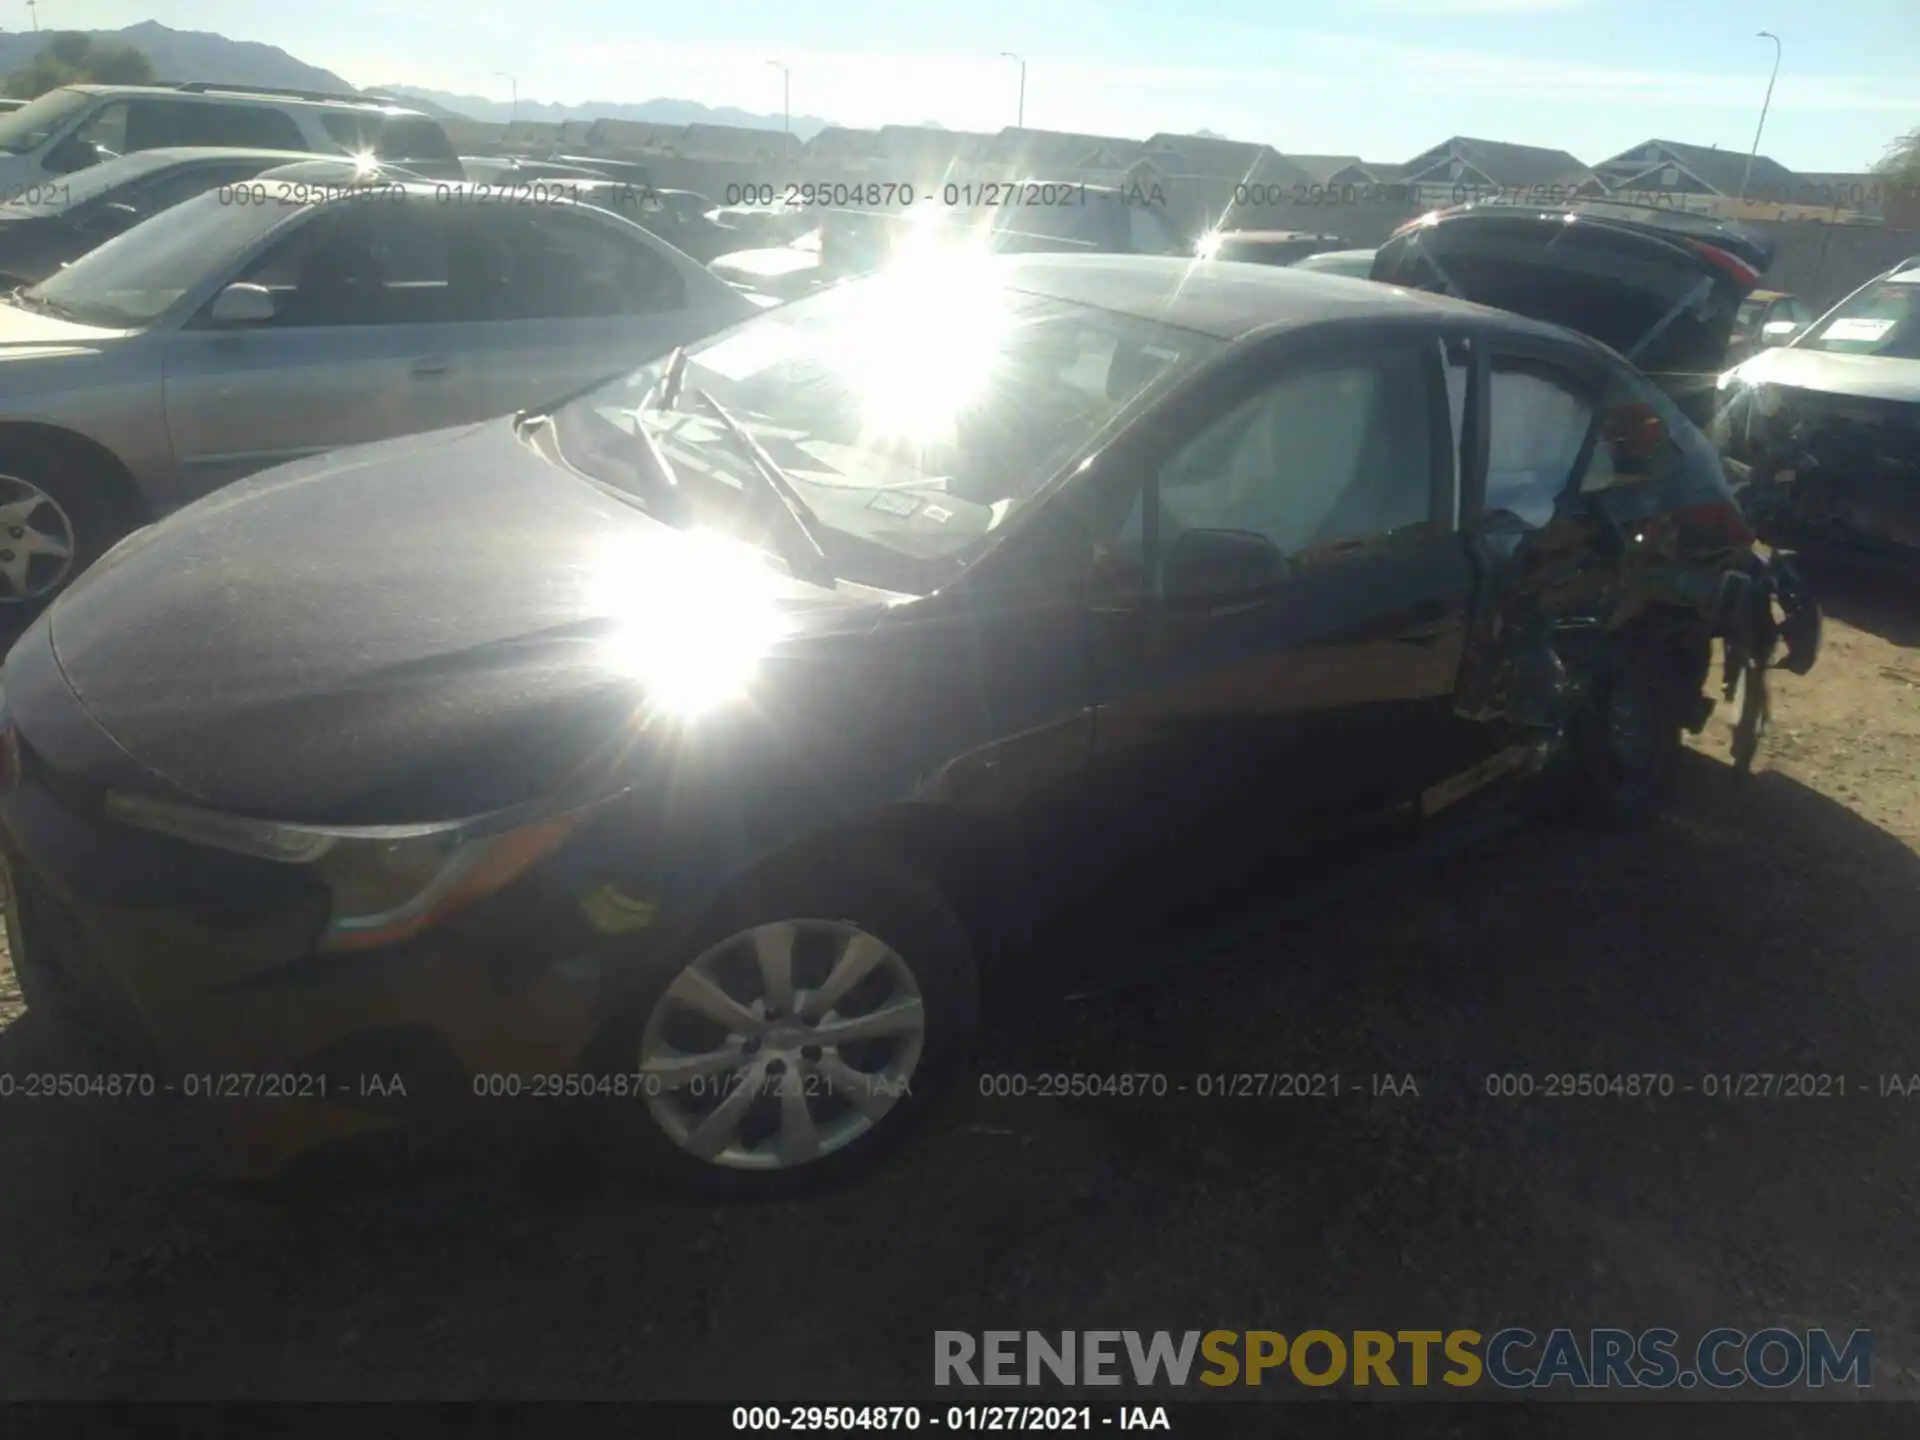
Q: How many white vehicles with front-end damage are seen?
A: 1